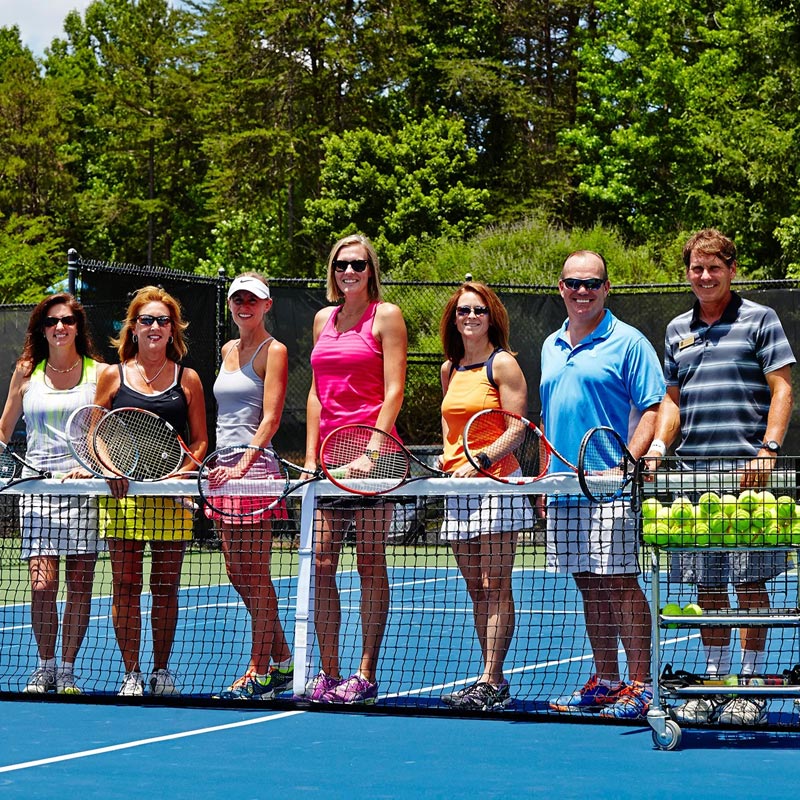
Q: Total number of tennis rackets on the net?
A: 7